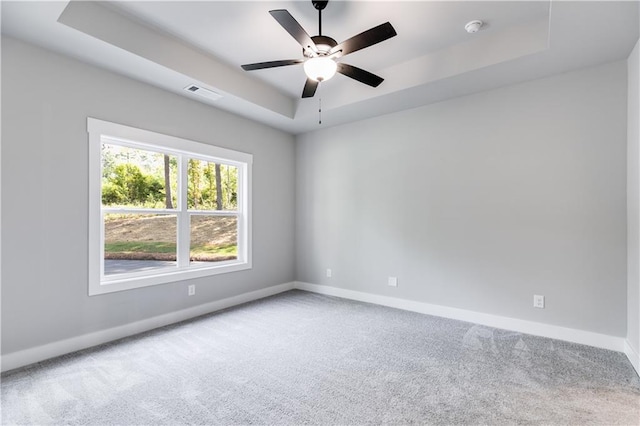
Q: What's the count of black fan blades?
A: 5